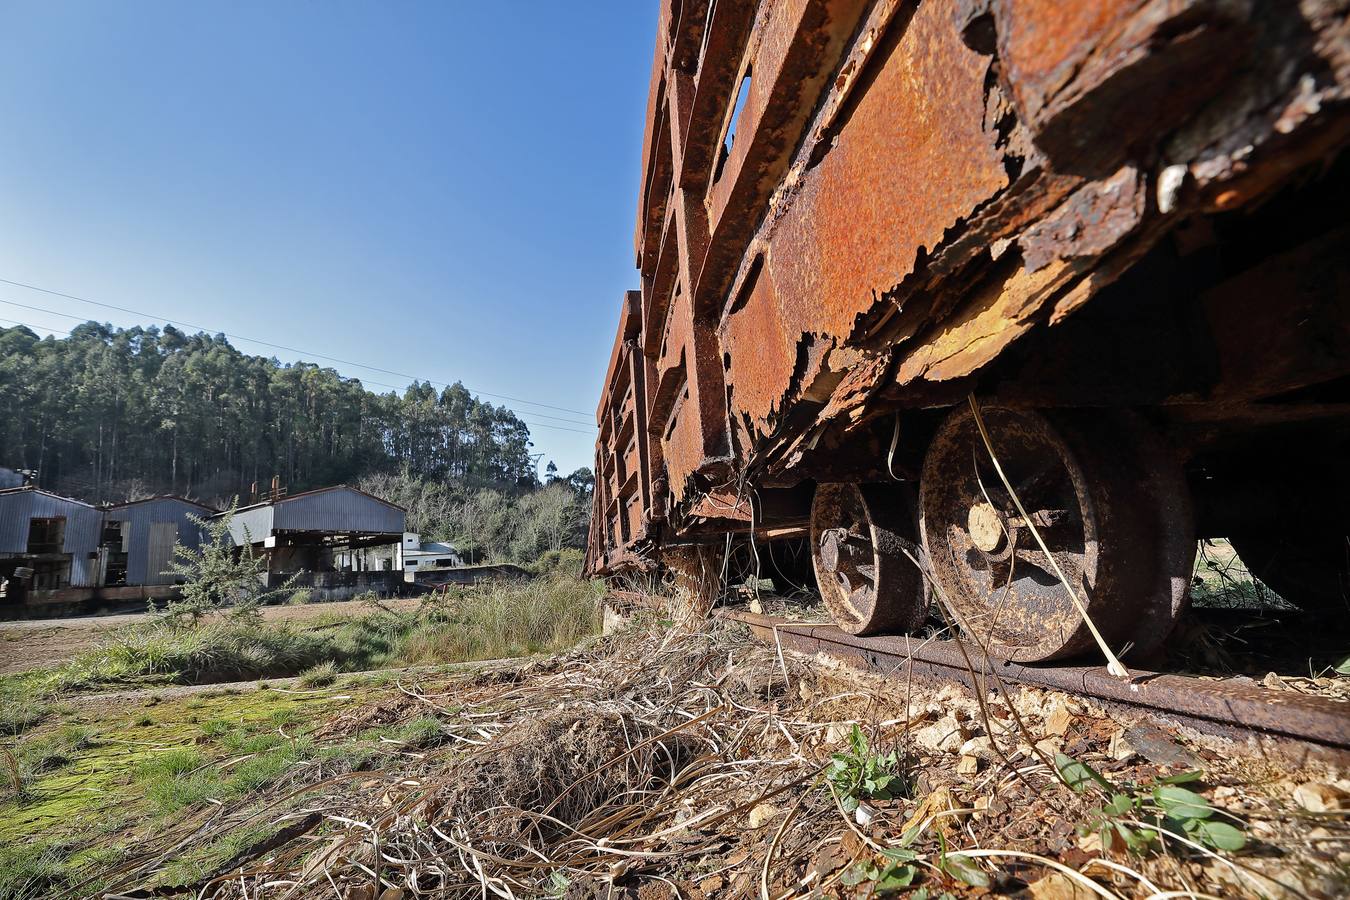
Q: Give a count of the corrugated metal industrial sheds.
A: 3